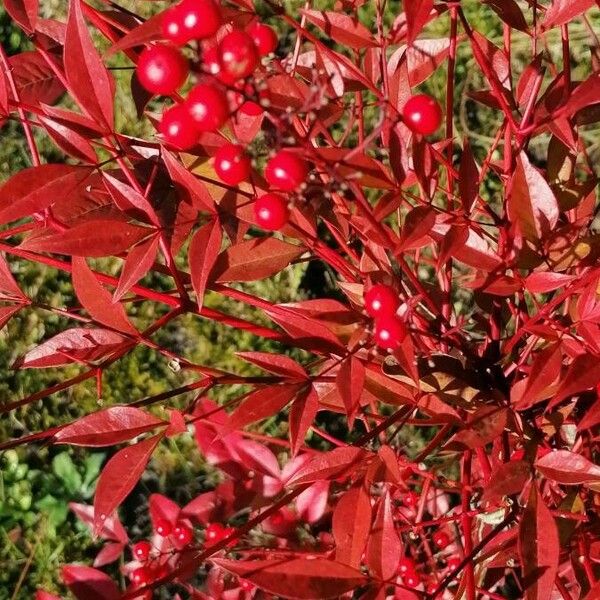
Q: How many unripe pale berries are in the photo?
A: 0